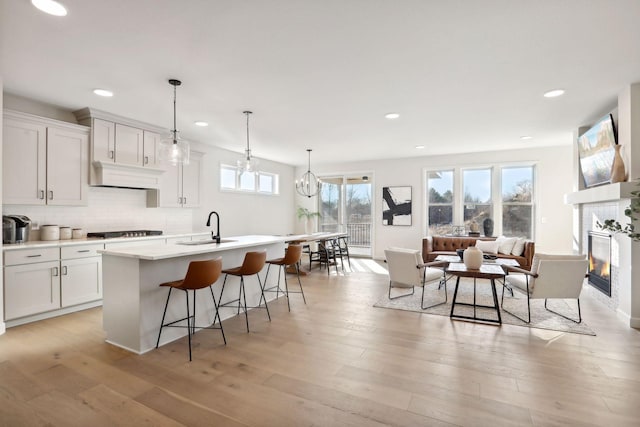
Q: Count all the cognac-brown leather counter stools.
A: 3